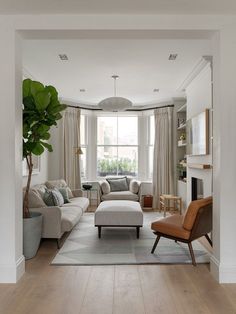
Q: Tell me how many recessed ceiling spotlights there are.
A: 4